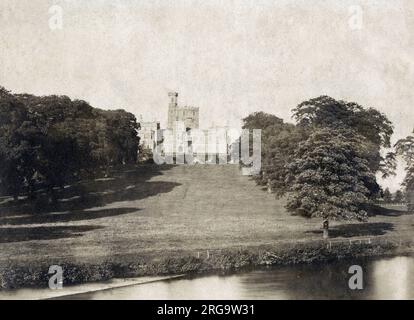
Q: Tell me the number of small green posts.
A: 0